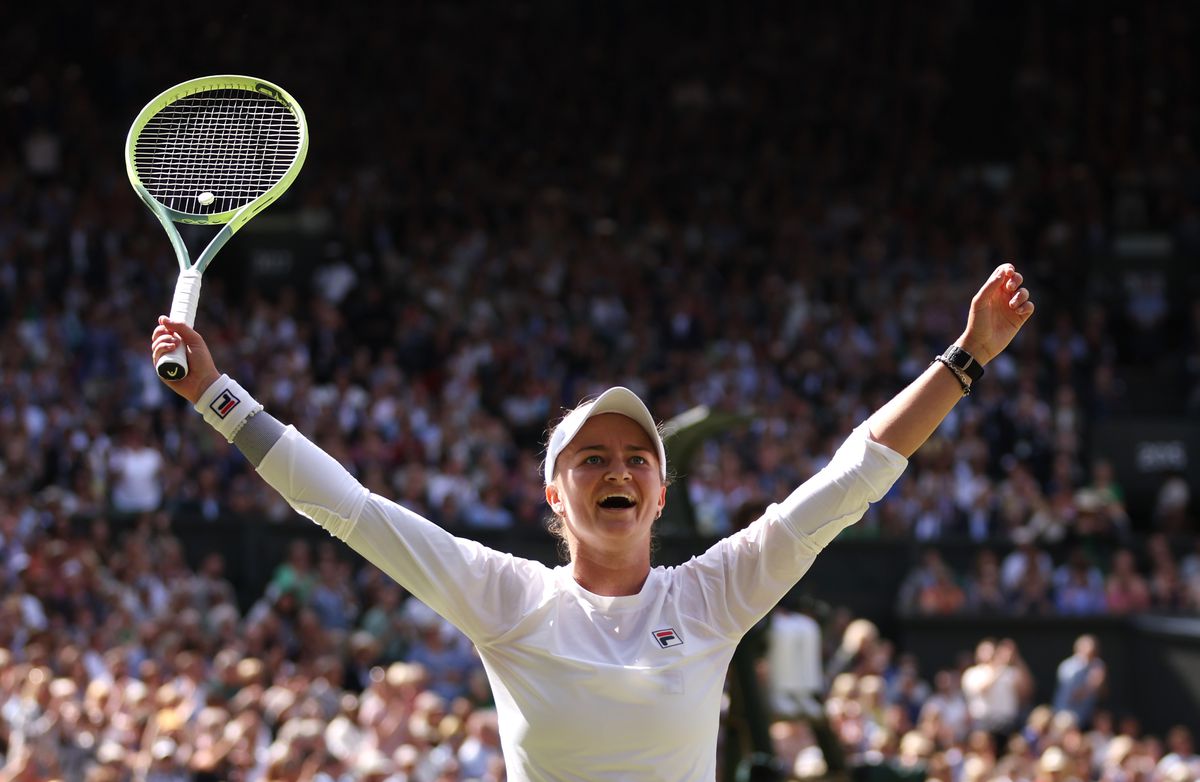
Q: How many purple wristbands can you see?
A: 0